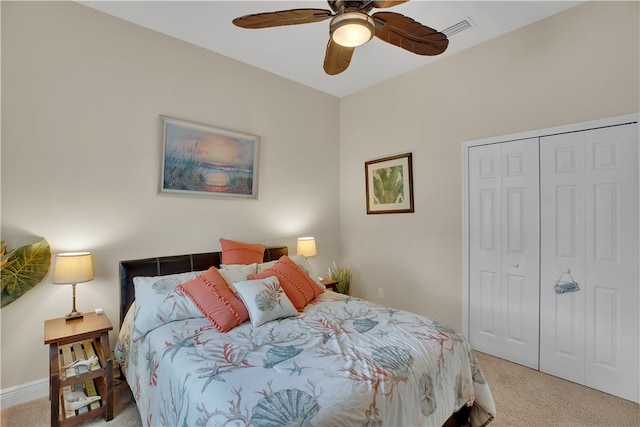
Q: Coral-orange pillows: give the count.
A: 3